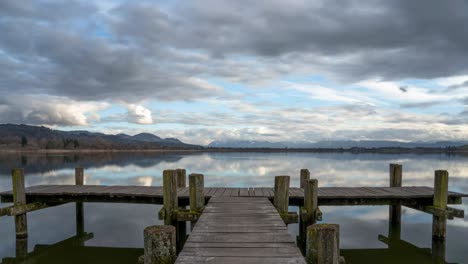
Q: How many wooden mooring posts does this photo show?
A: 12